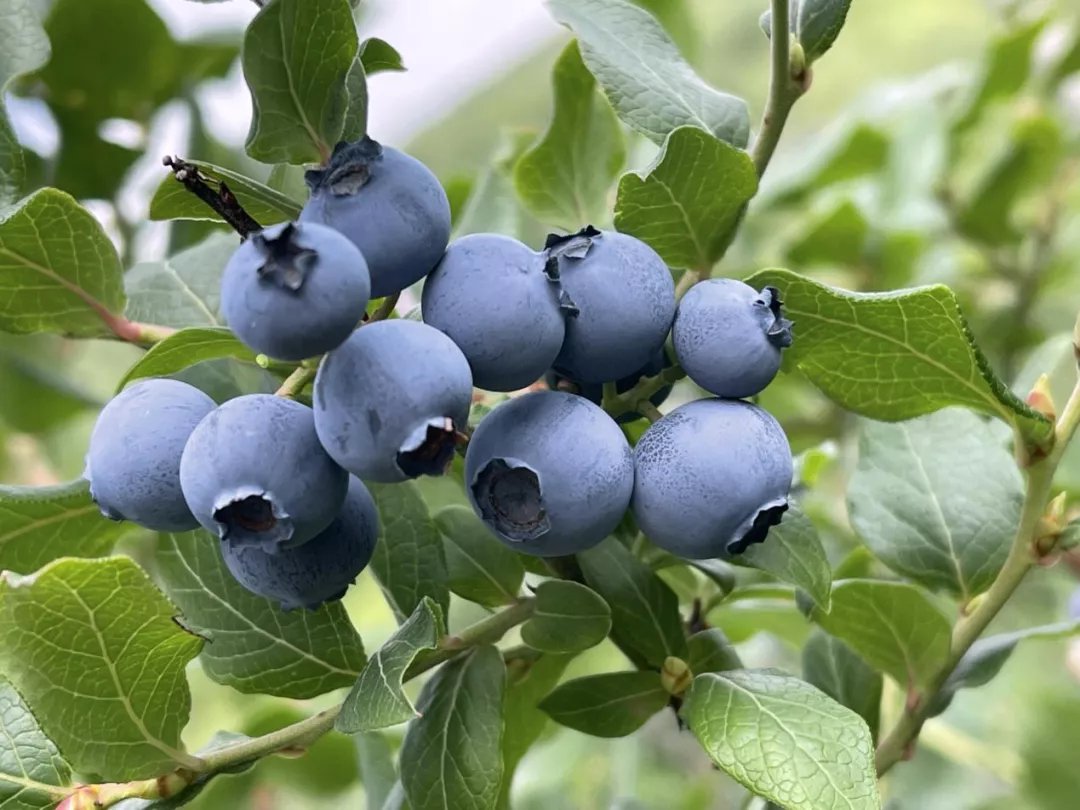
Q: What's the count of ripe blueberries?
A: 11